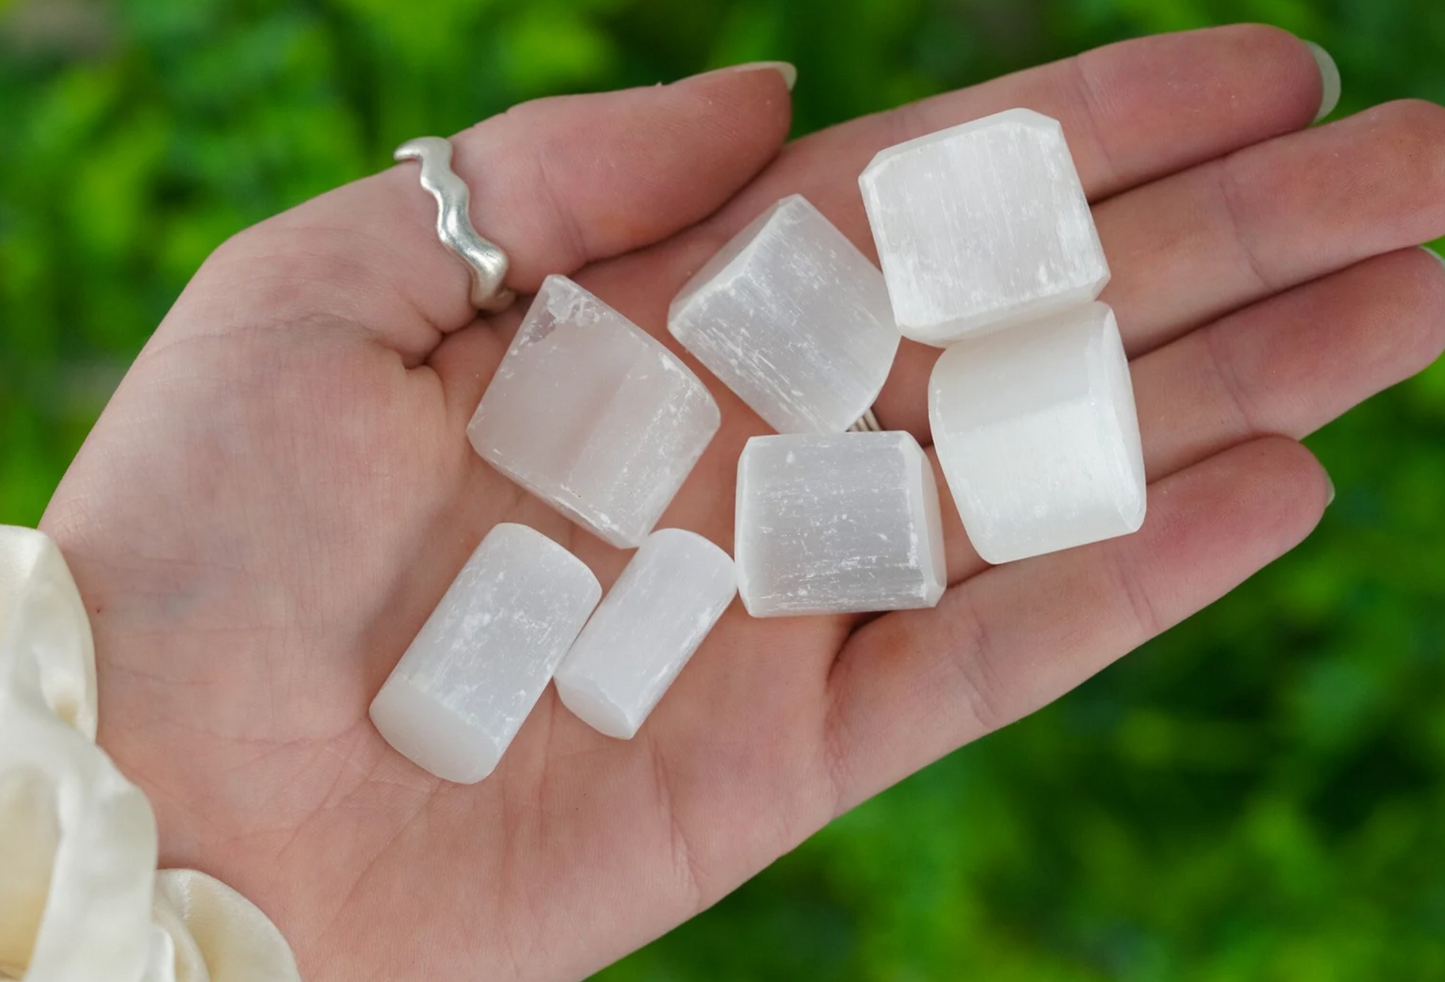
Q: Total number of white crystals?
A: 7